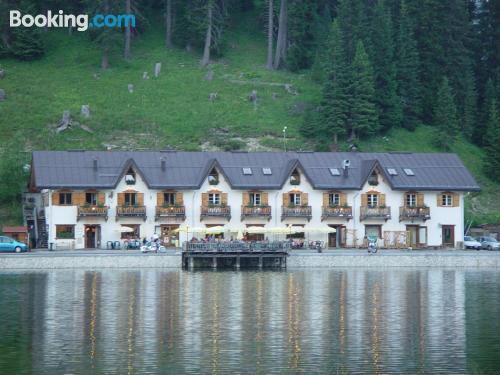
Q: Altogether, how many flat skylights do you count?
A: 5